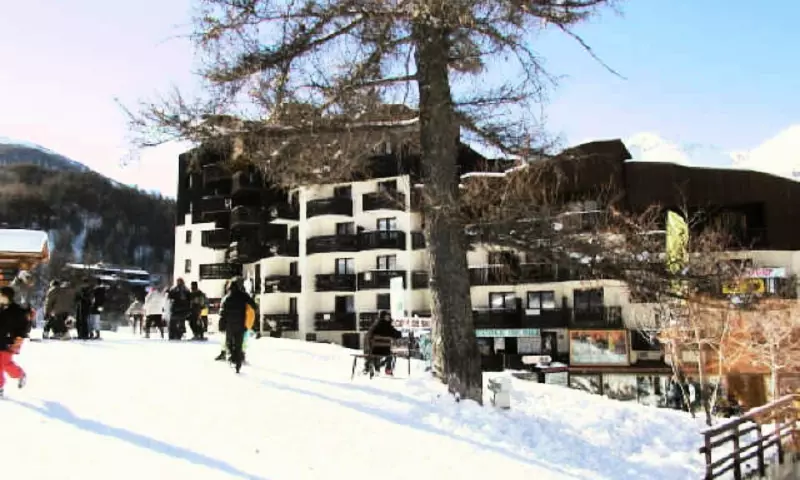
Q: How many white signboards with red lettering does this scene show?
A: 1